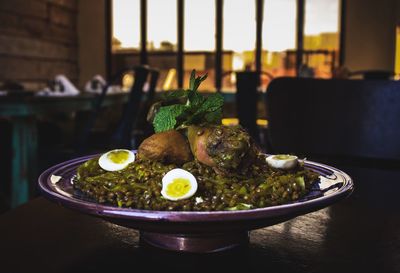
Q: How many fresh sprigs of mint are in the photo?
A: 1